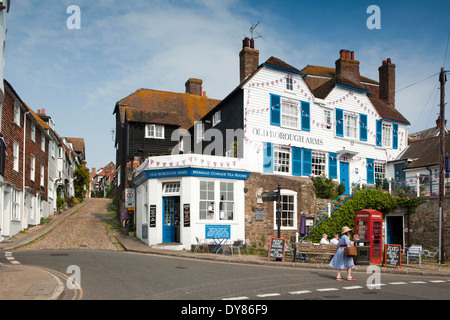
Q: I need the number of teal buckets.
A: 0